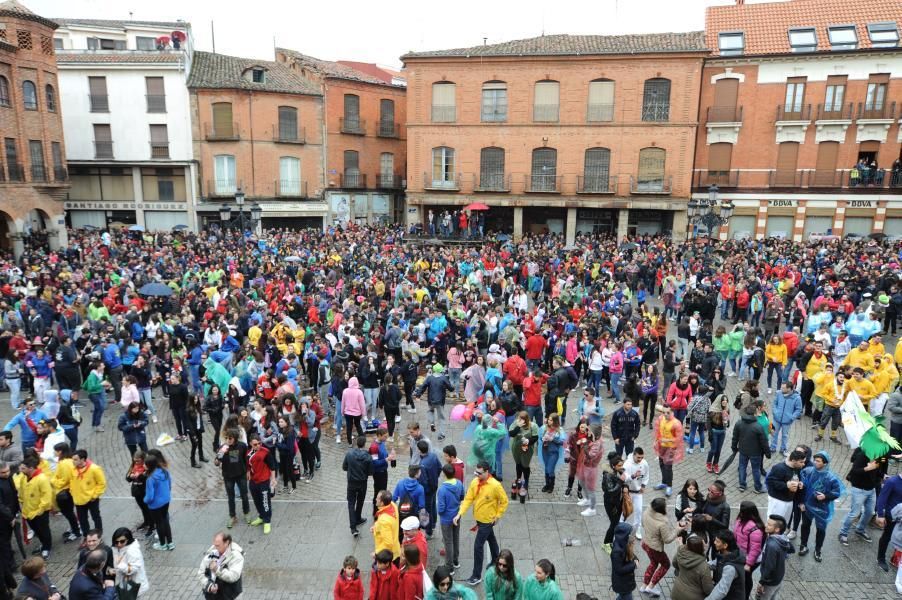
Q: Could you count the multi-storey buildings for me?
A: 6